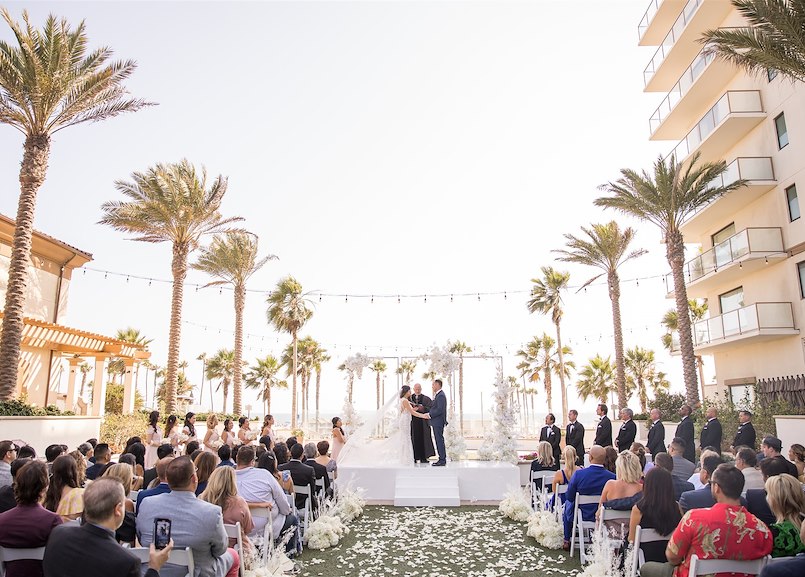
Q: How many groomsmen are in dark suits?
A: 8